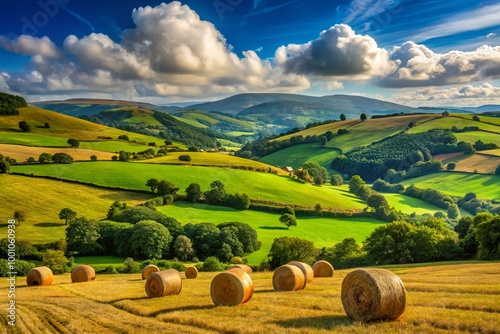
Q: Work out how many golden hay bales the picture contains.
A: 11